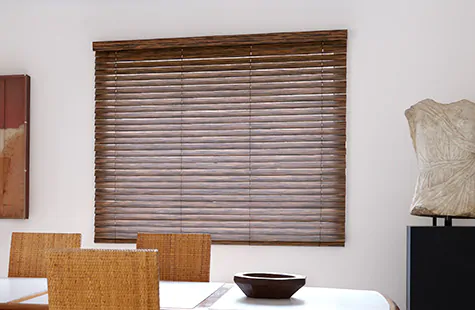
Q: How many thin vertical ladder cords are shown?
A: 4